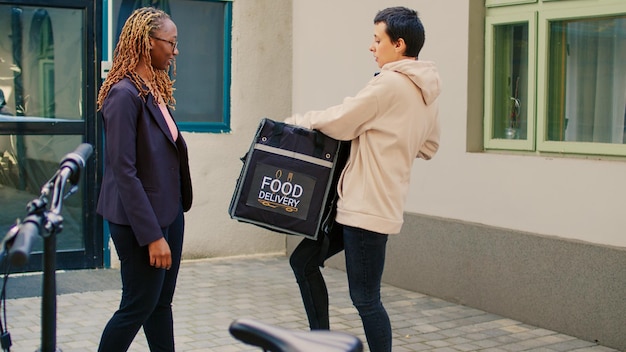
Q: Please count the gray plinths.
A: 1